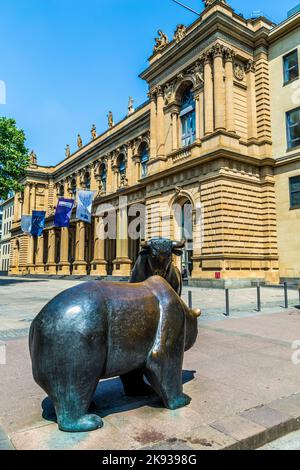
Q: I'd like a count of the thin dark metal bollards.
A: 4